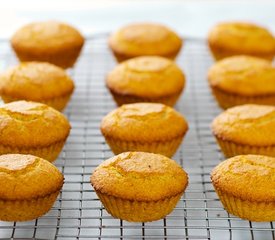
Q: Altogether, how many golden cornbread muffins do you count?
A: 12